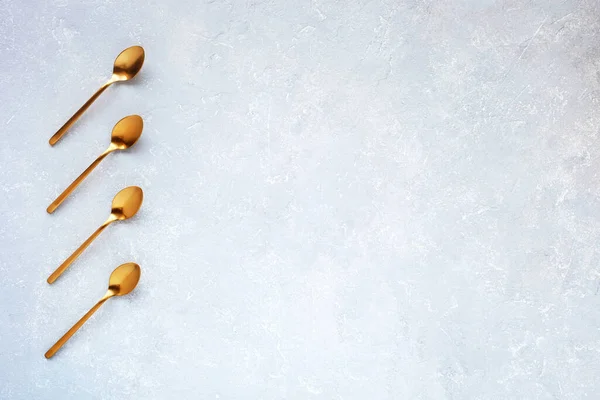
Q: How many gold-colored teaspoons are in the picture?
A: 4